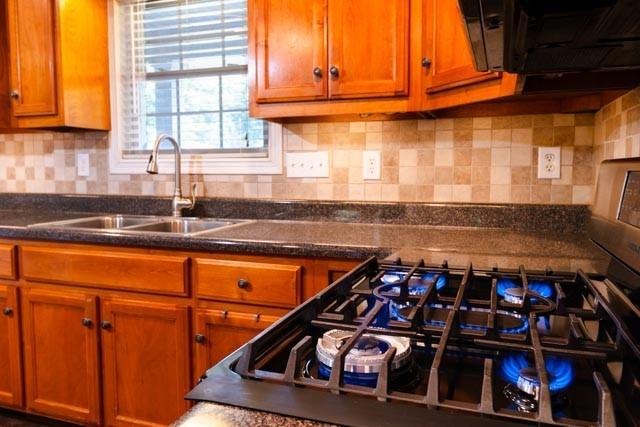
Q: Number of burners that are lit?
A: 4